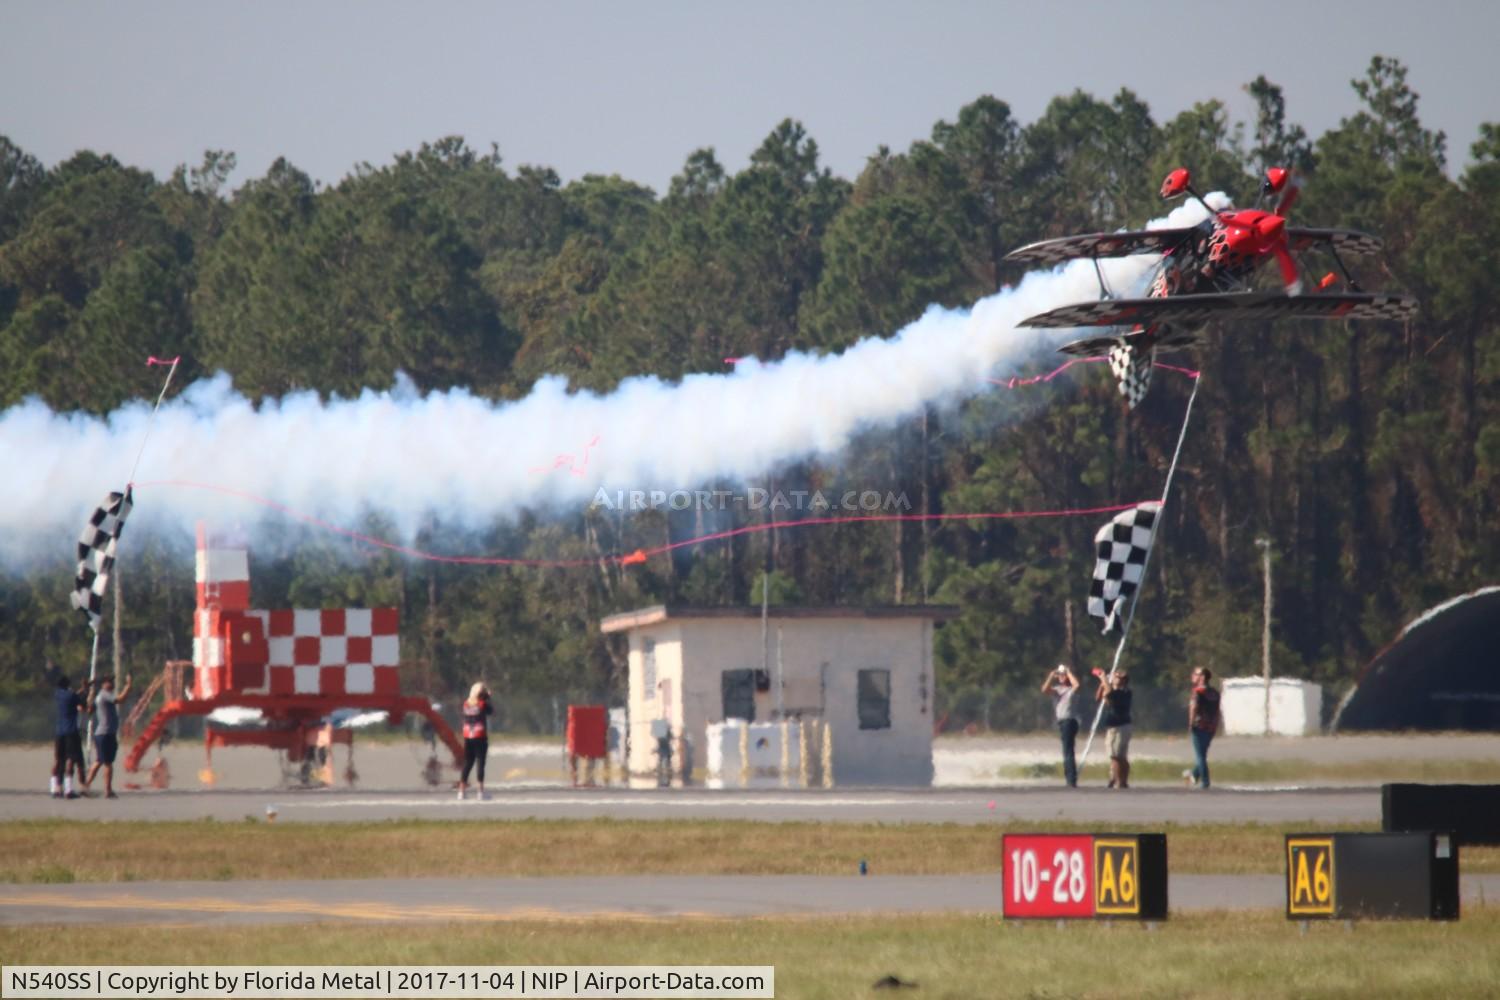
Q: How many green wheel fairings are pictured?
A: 0